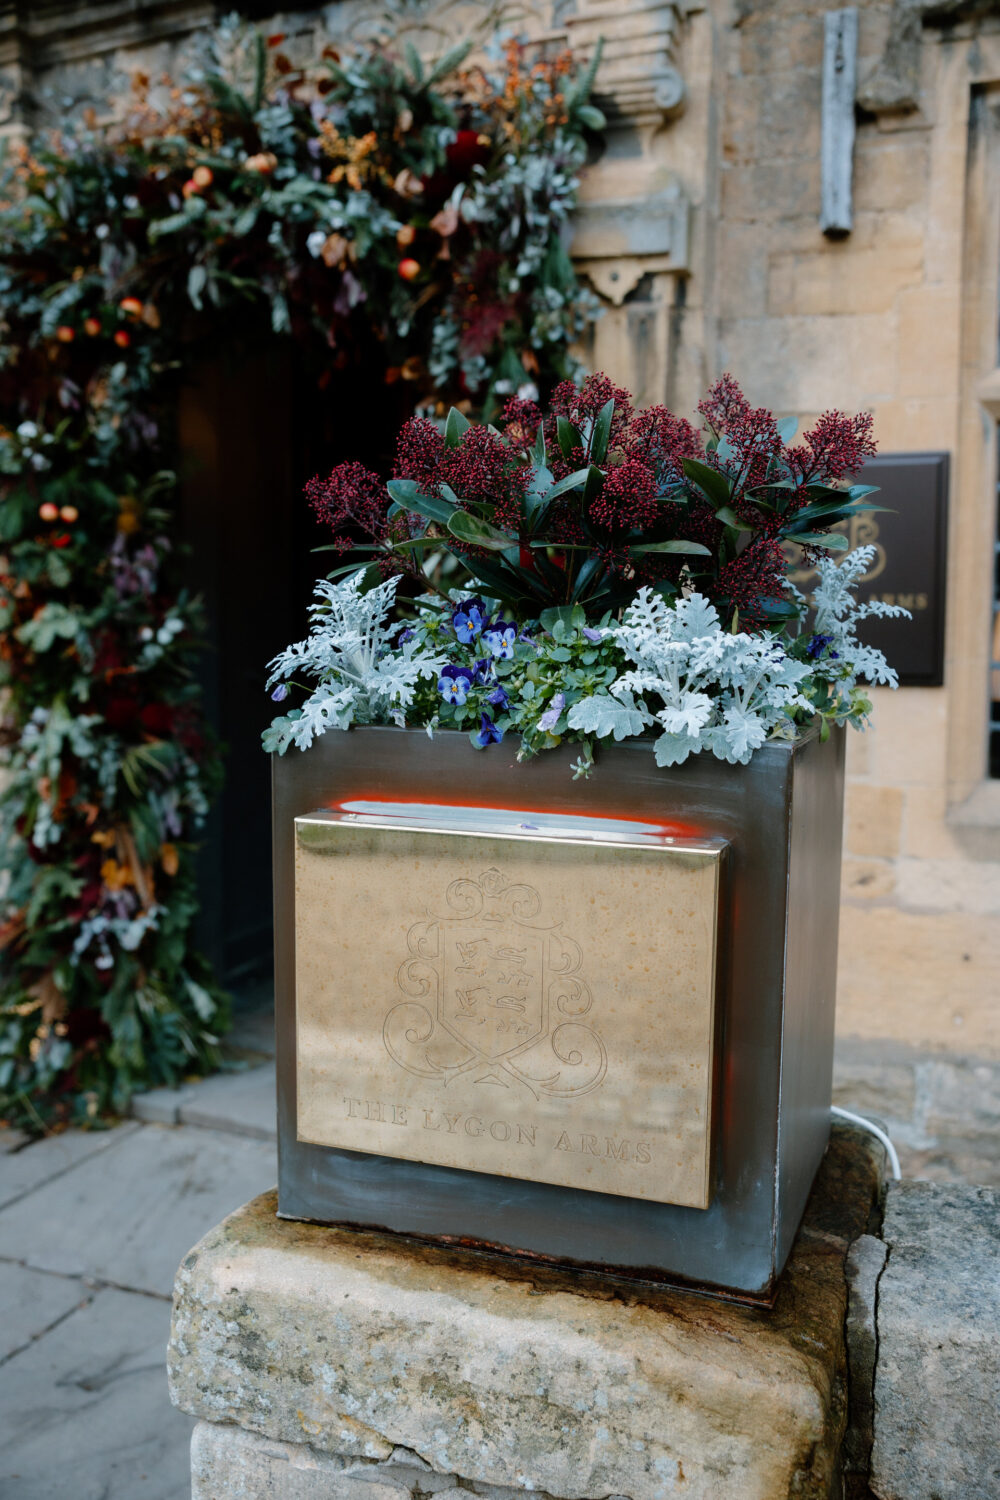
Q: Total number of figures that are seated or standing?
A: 0